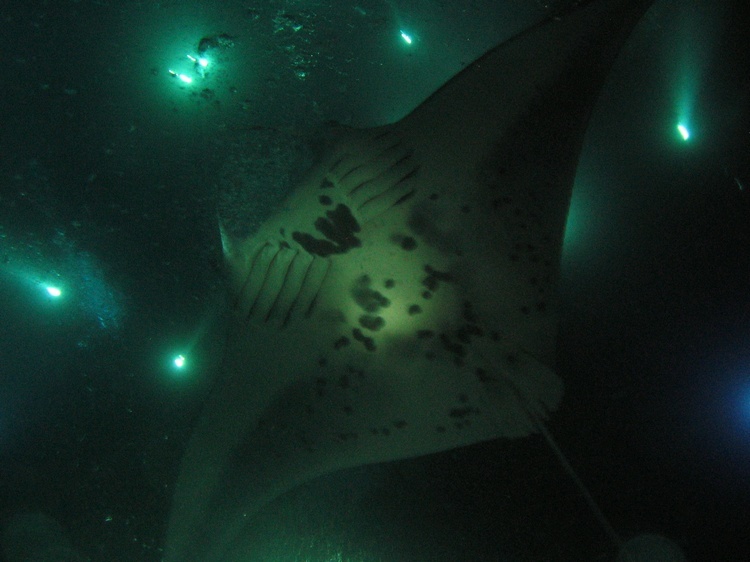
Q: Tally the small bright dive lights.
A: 6